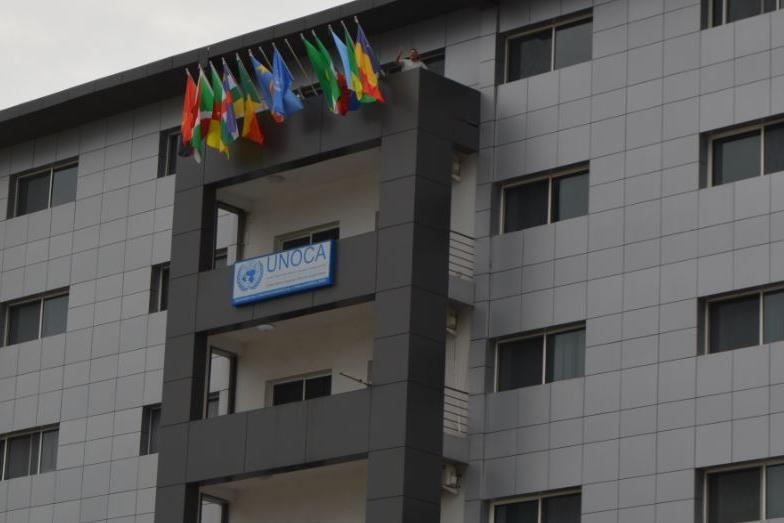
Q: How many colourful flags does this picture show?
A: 12